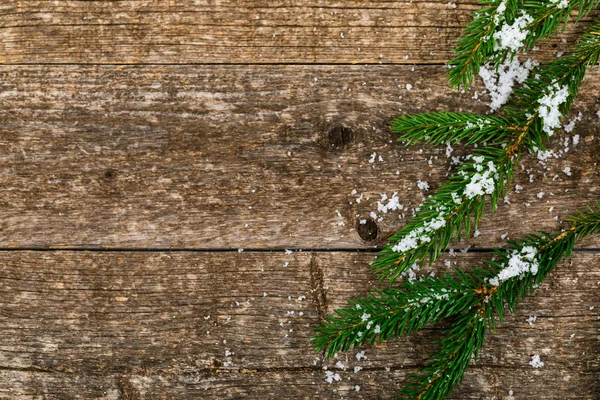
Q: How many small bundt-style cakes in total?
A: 0